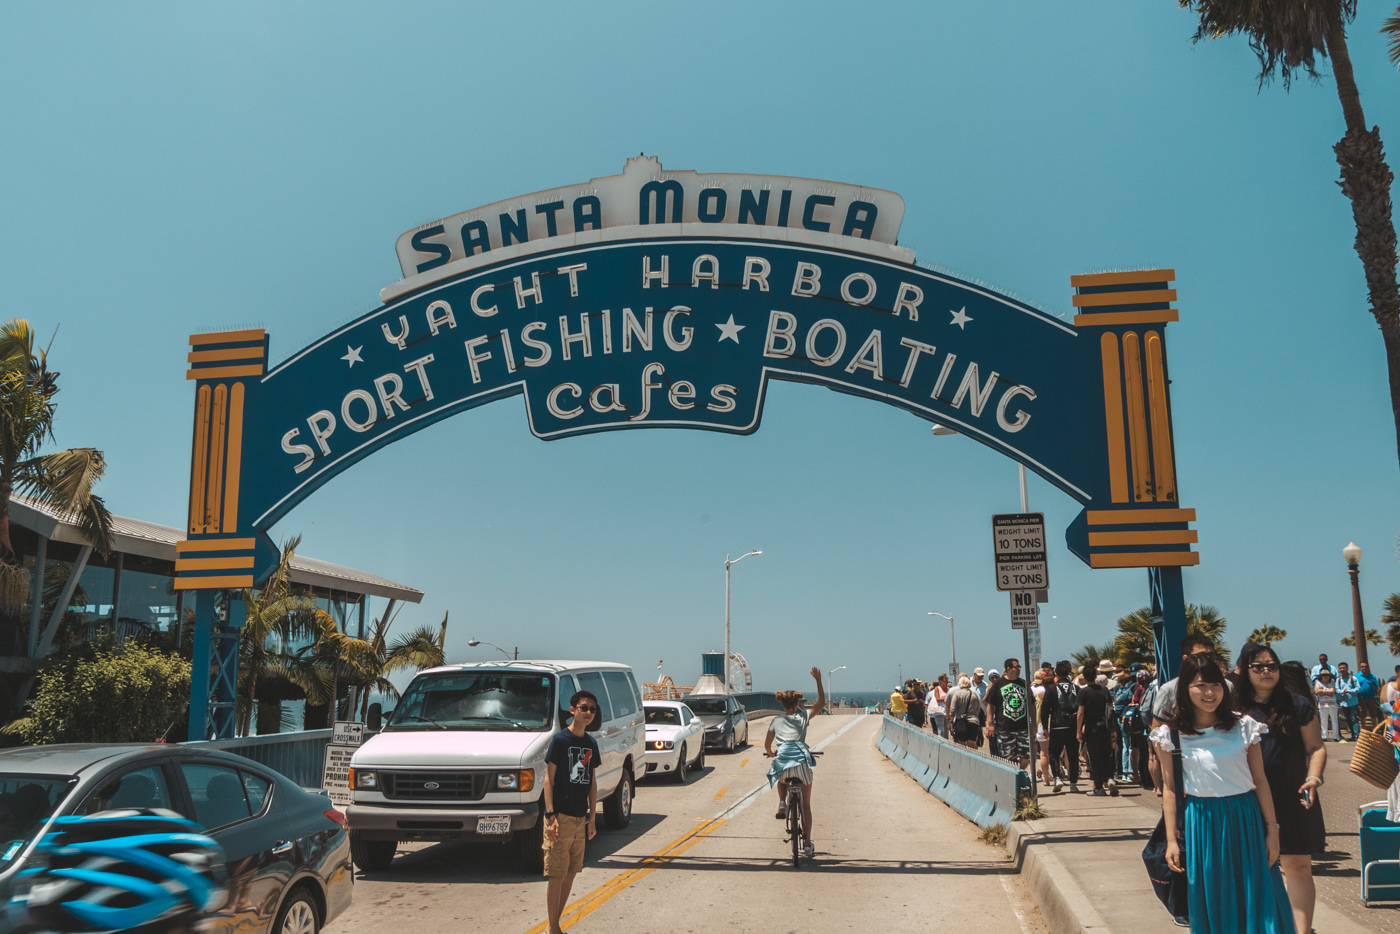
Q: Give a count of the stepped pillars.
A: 2